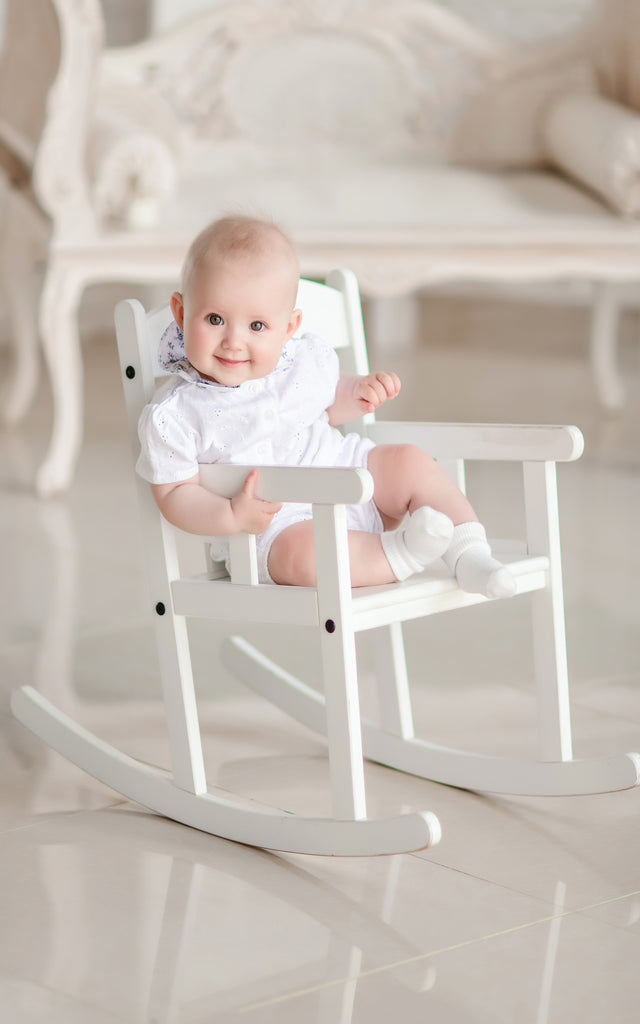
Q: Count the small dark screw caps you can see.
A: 3